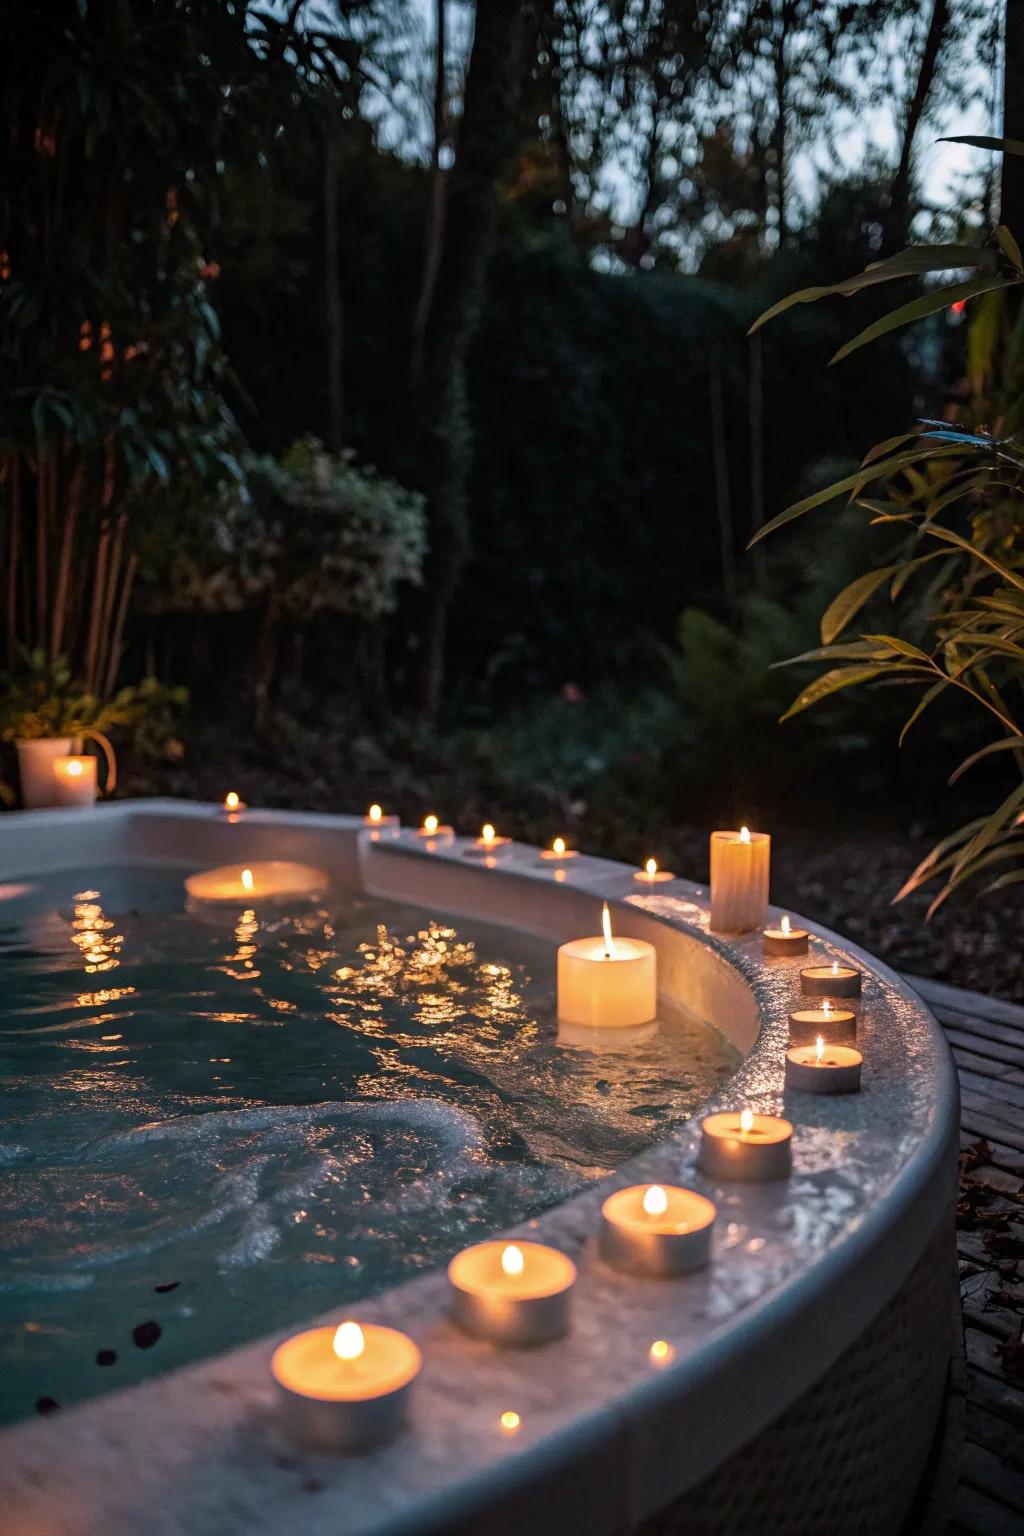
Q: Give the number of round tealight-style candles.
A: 14